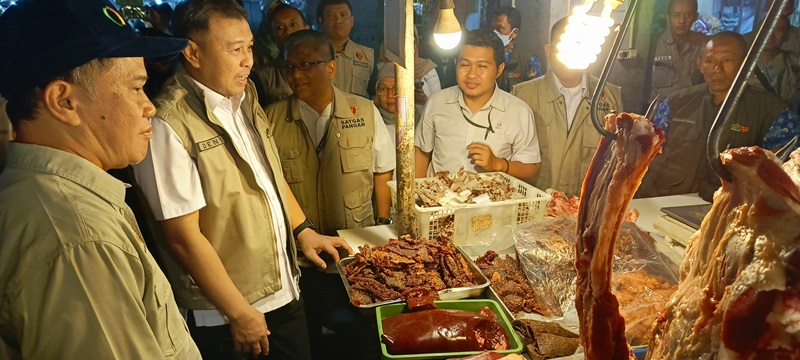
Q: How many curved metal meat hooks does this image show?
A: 2